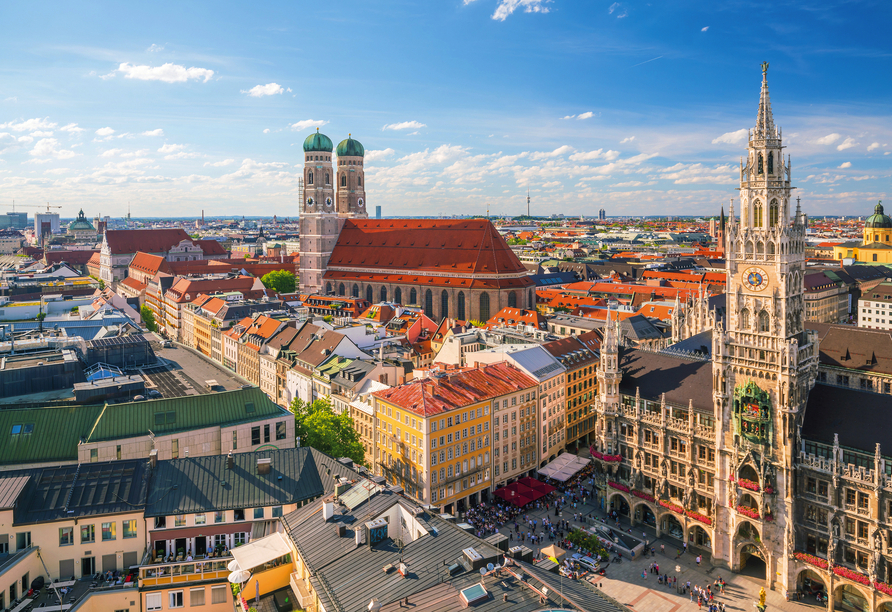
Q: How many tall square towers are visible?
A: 3